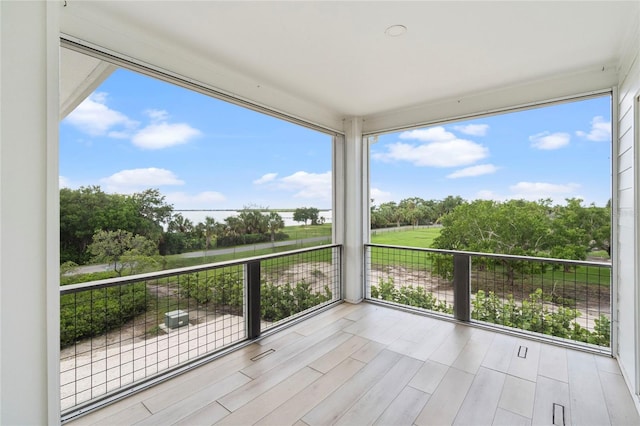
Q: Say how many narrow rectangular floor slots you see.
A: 3